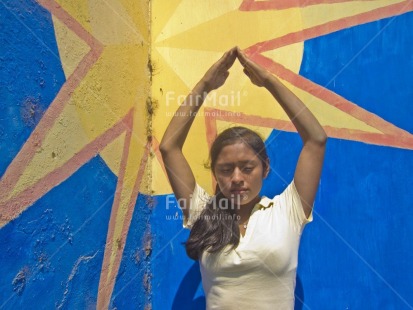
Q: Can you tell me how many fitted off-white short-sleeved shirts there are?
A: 1